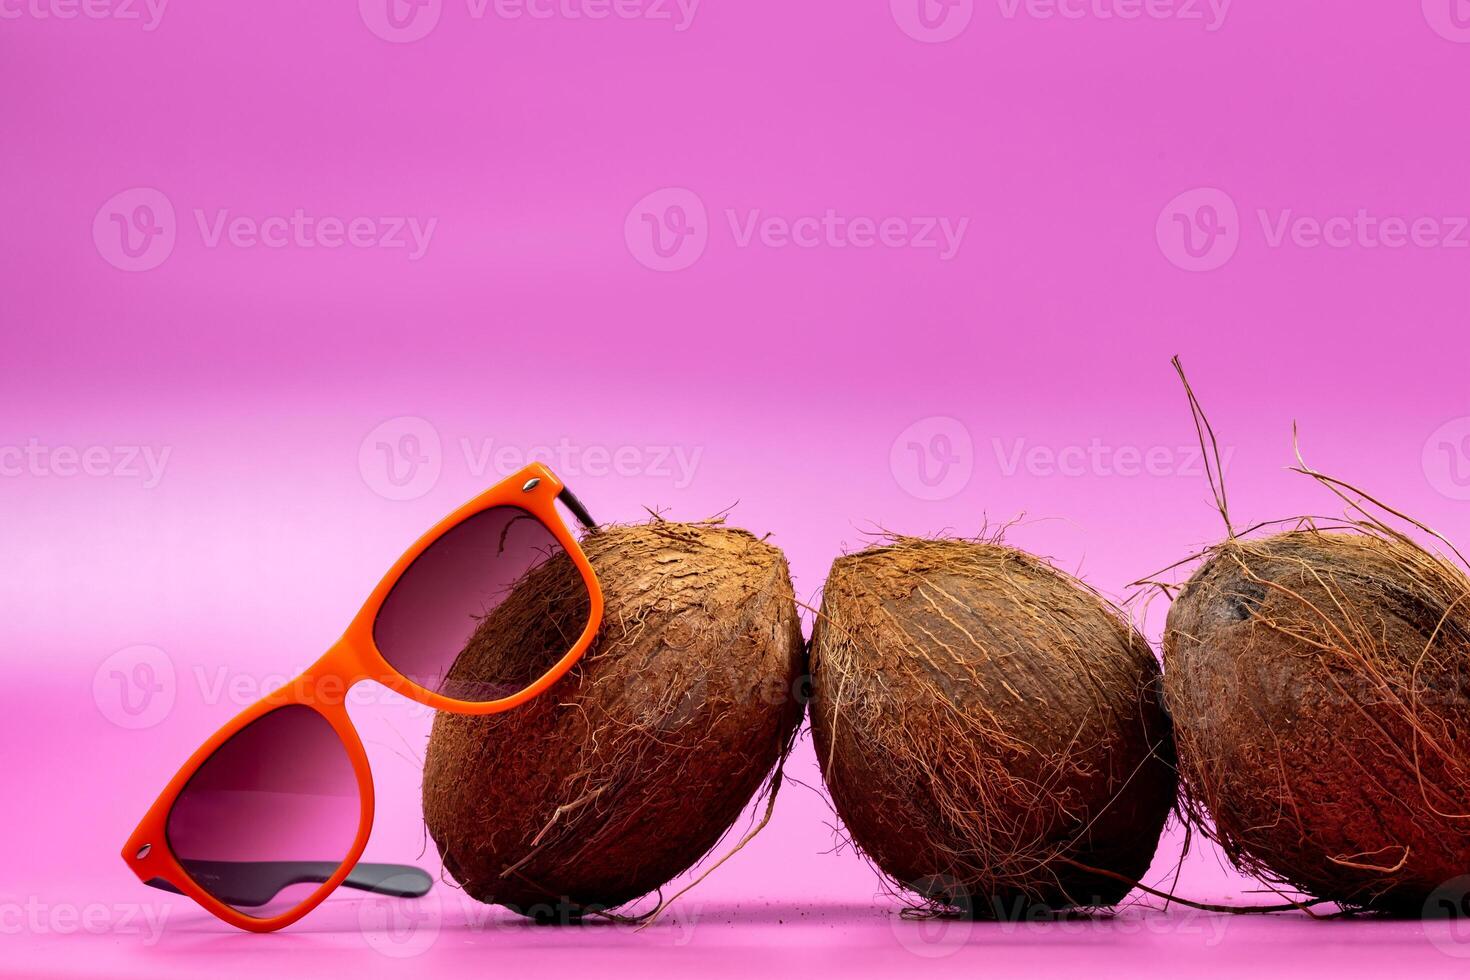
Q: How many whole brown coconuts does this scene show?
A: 3